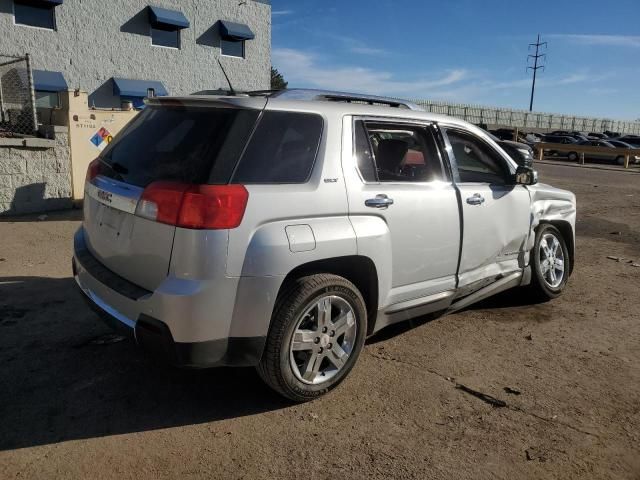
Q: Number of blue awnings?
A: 5